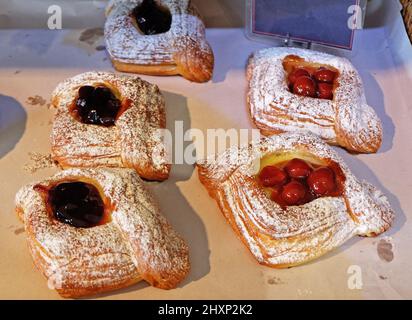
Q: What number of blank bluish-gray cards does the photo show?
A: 1